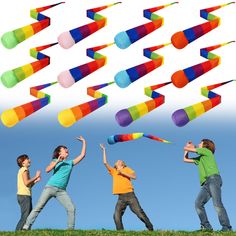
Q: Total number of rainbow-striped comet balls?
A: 13